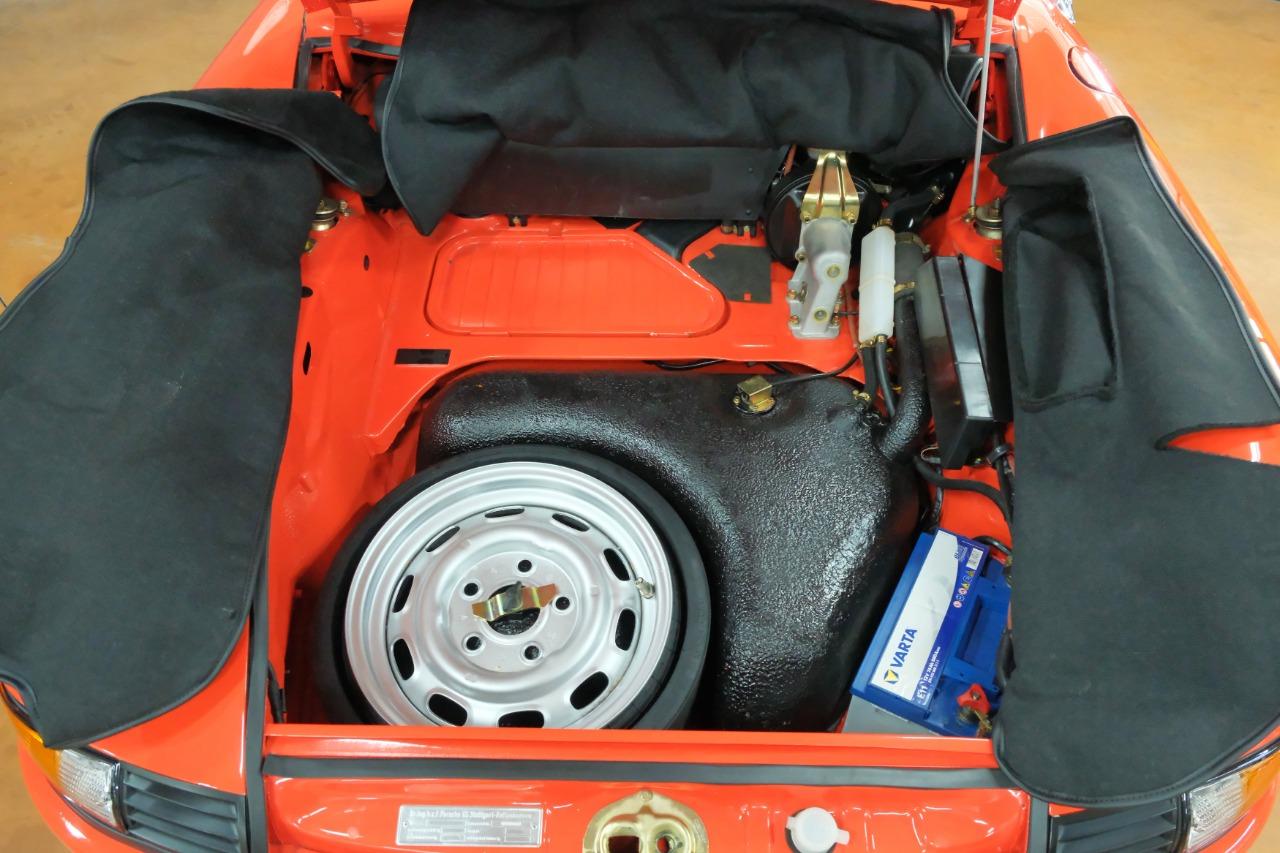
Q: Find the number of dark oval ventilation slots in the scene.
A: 10